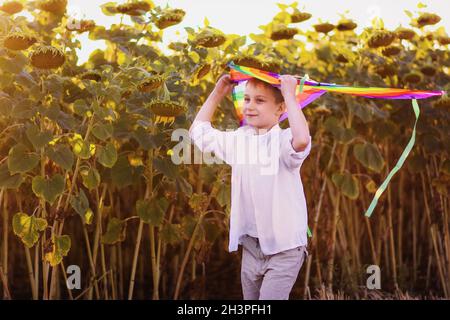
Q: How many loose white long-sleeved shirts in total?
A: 1